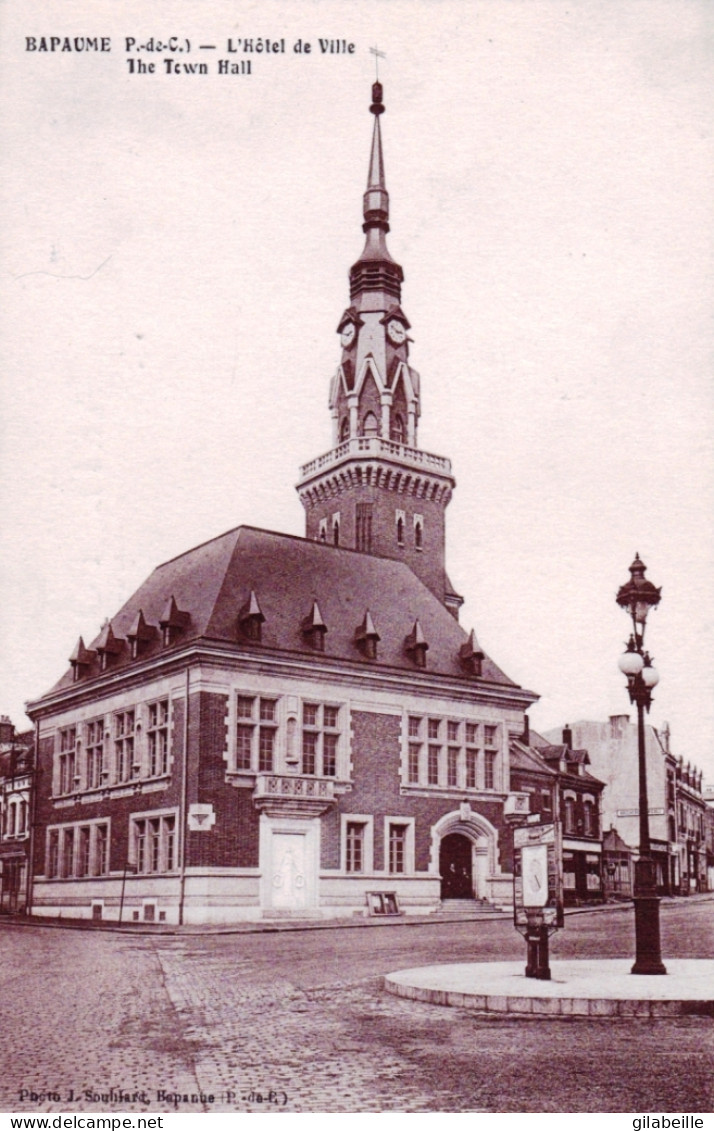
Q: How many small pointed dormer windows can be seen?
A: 9